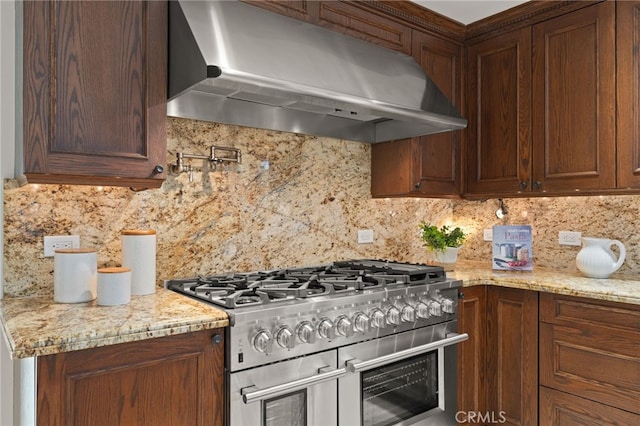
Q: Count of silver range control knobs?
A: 12